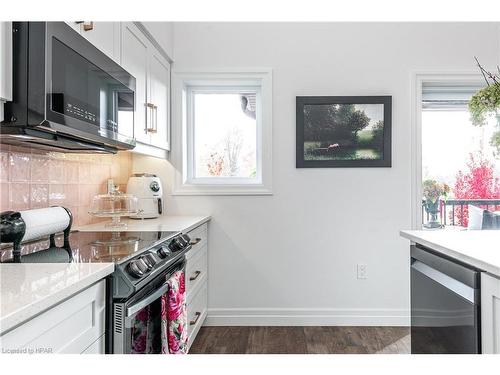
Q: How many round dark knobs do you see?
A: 5